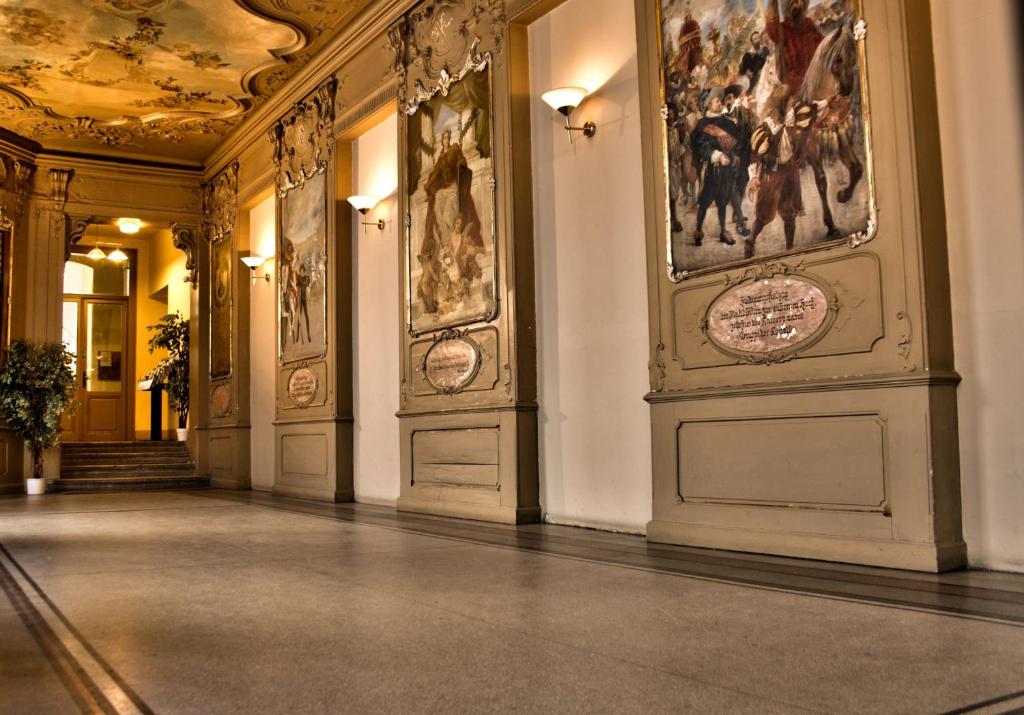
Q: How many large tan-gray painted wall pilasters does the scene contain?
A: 4